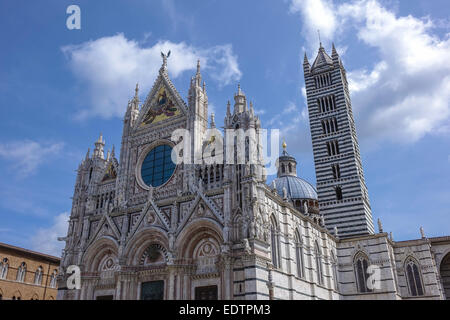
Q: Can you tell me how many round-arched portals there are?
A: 3